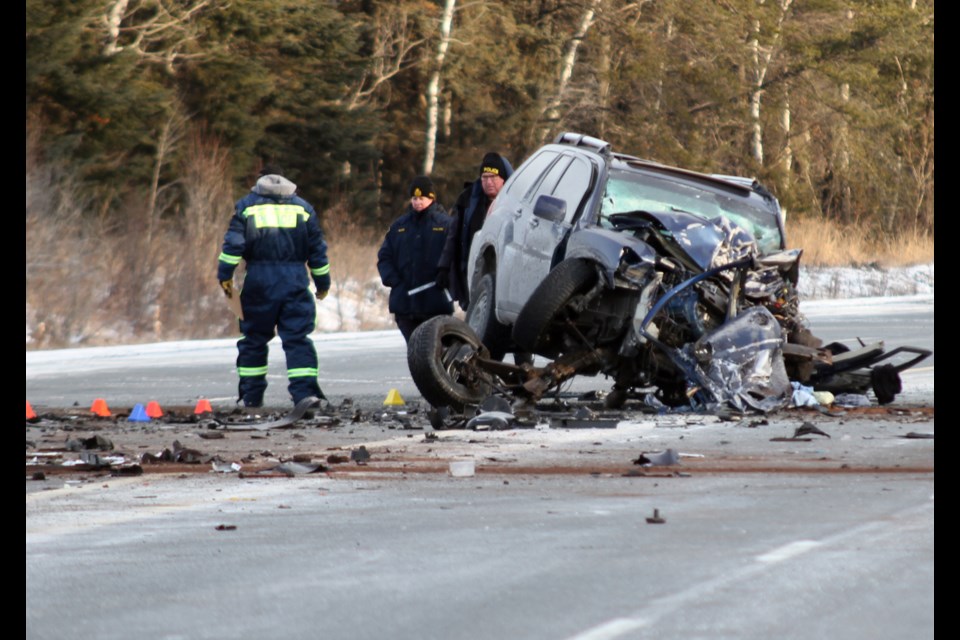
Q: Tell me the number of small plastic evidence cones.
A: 6